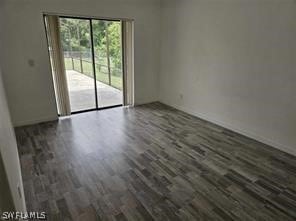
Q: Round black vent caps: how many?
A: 0